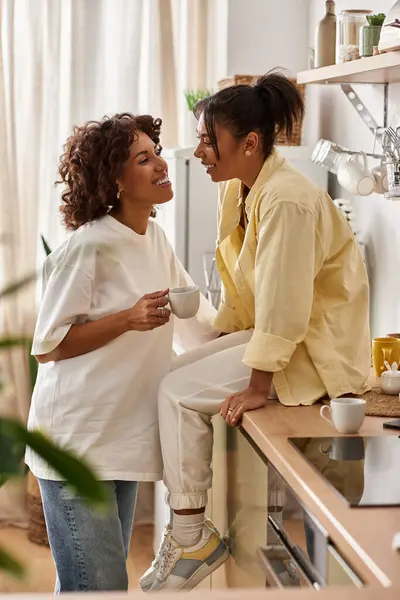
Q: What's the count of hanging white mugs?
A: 2